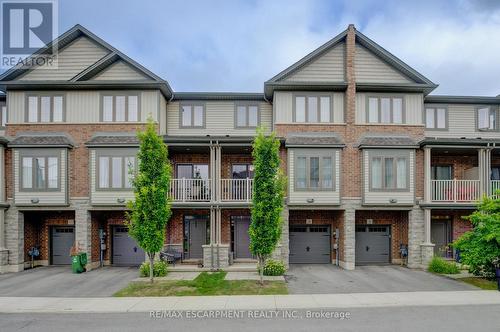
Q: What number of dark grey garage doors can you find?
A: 4